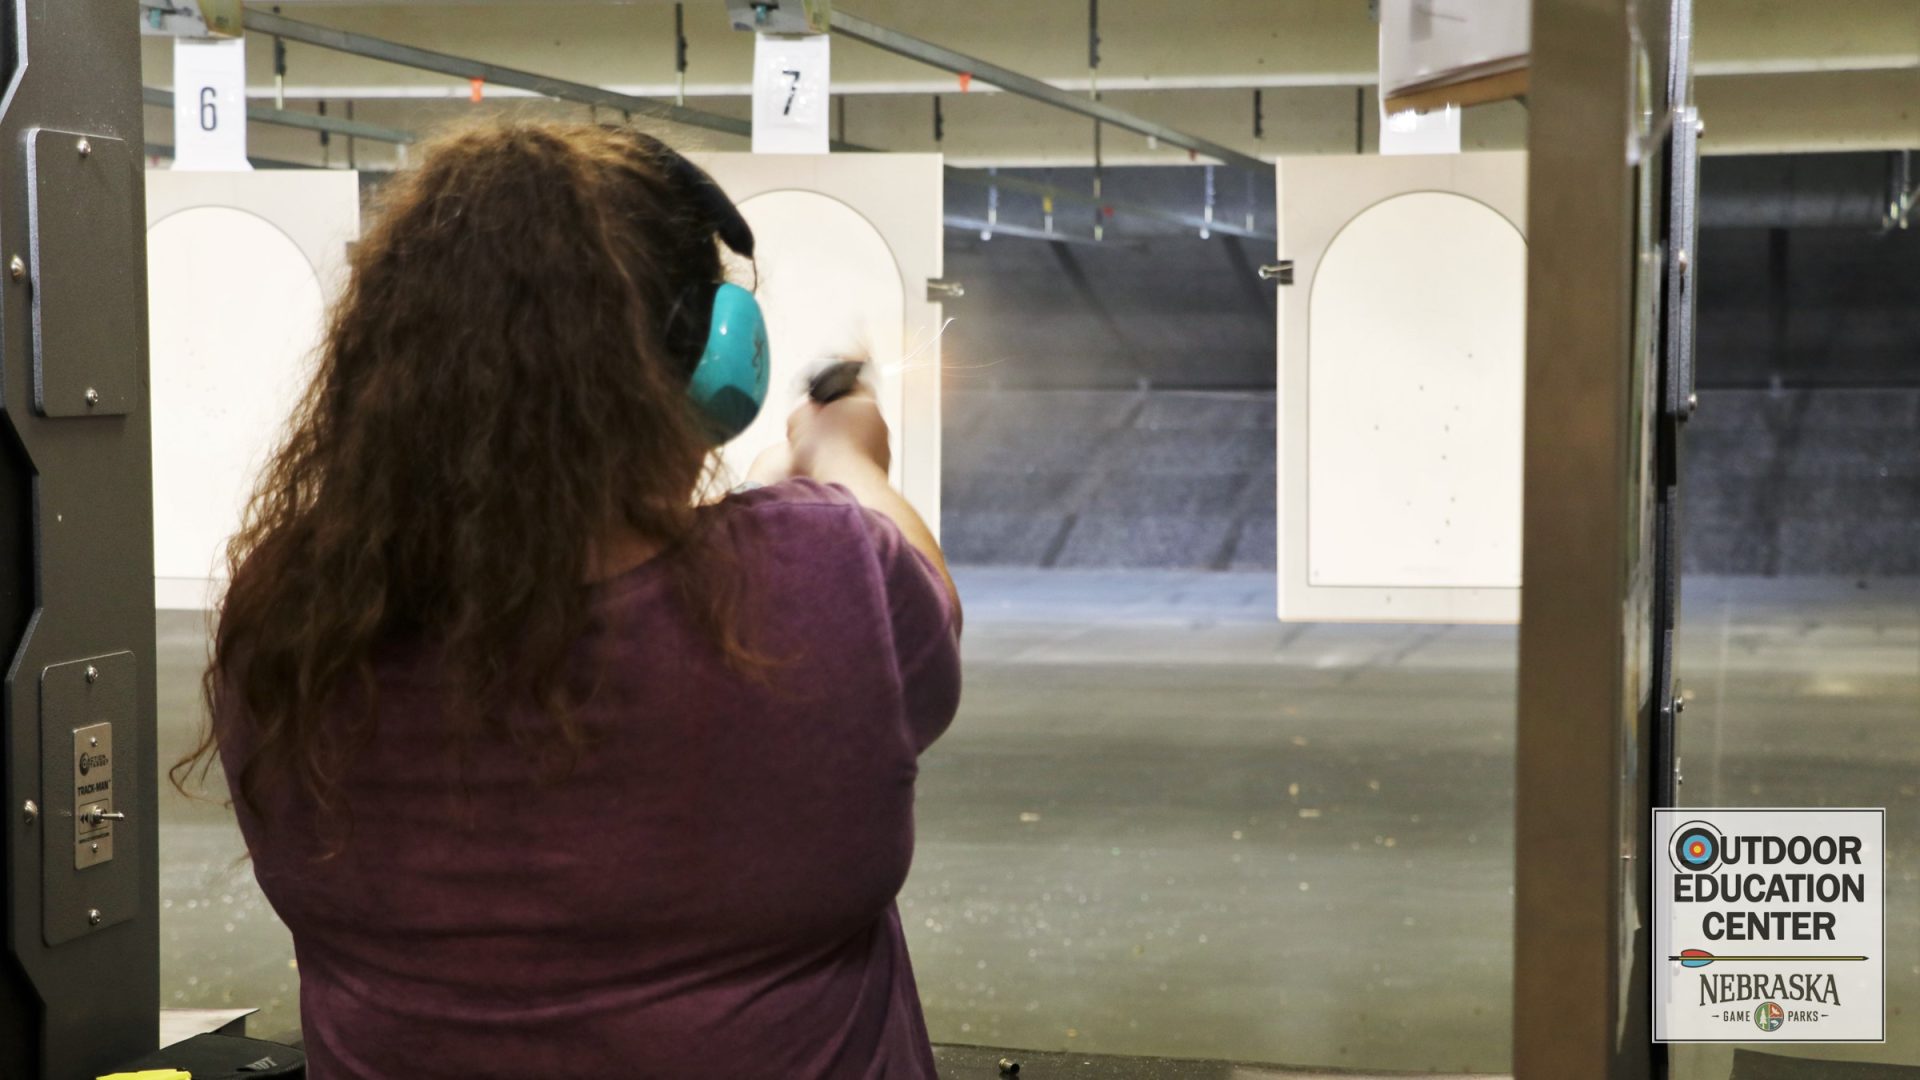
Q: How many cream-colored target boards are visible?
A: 3